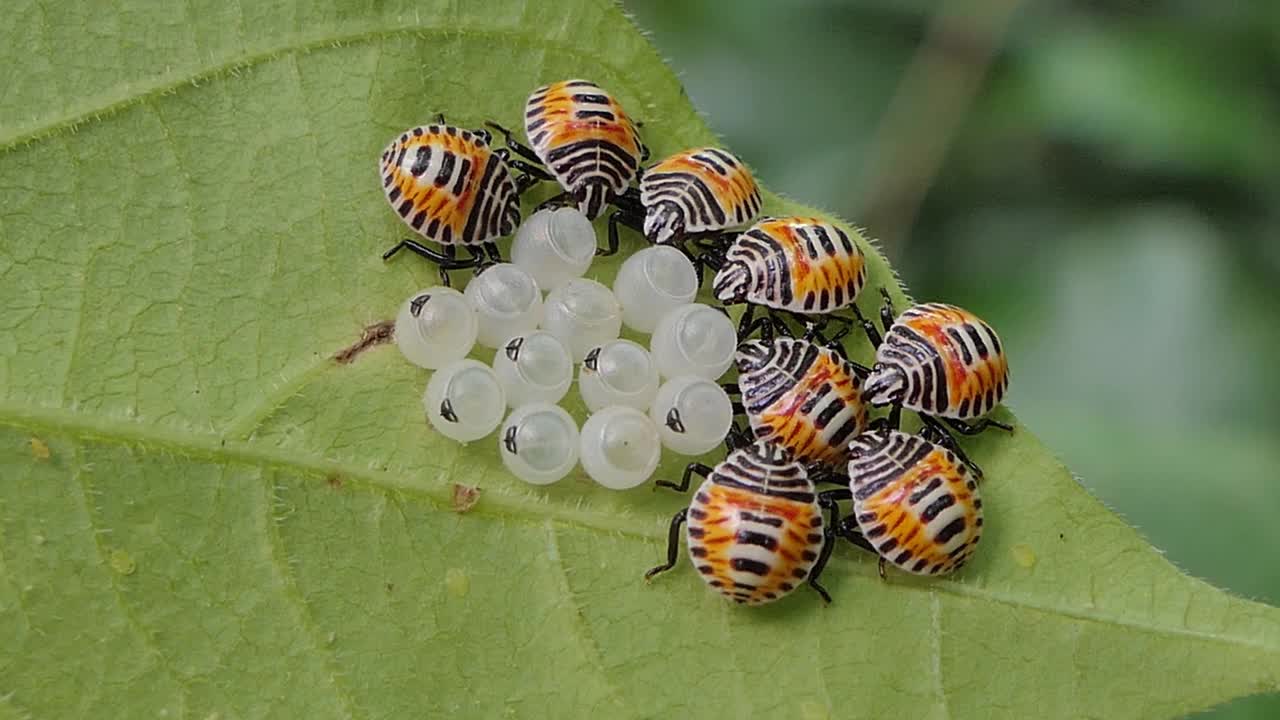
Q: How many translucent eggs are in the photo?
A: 12